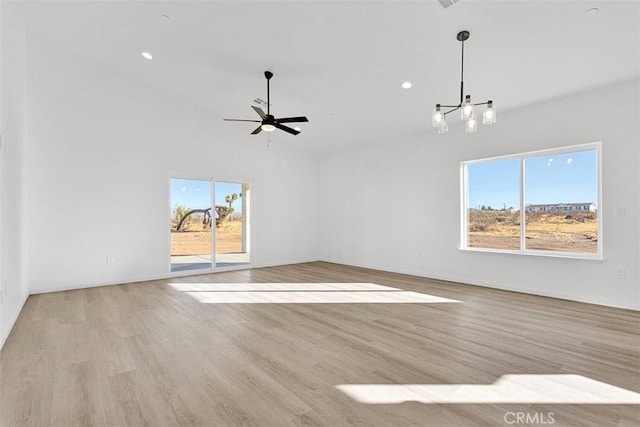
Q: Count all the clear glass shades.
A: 5